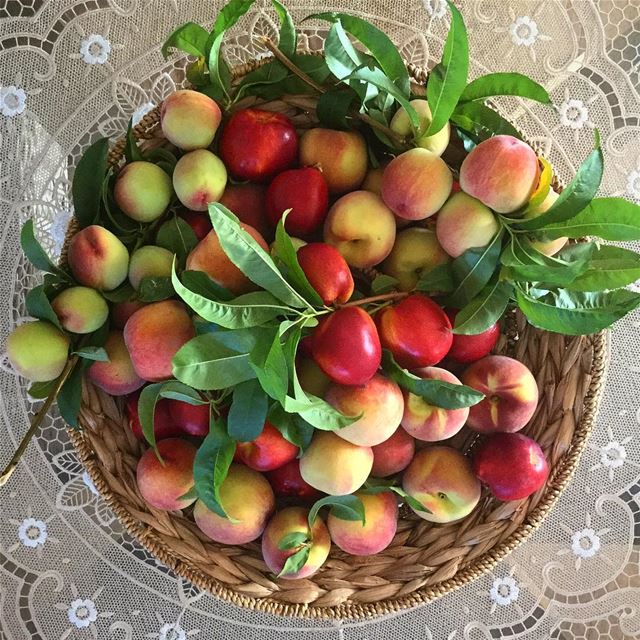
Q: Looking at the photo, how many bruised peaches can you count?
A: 0